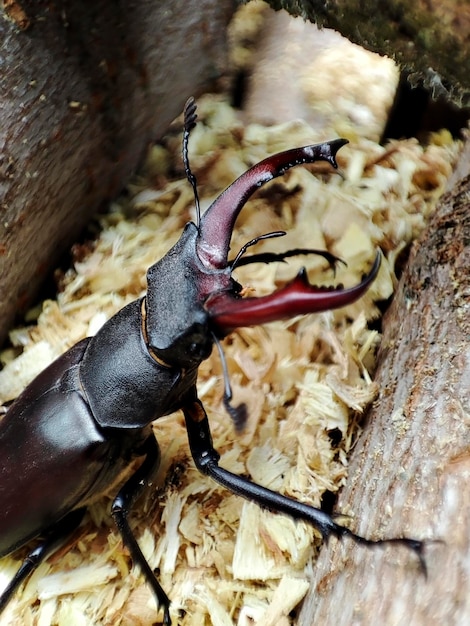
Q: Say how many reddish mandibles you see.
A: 2